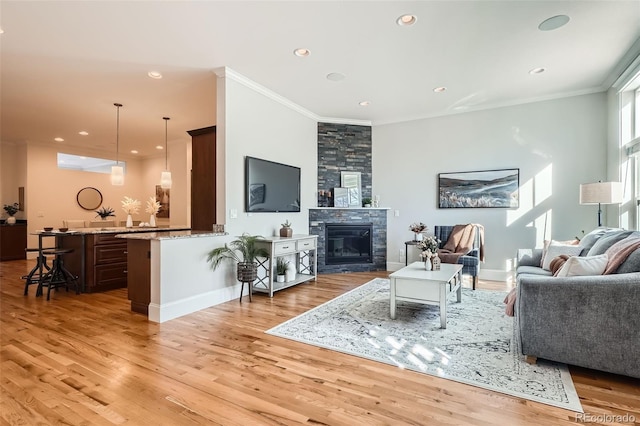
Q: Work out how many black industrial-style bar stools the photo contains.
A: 2